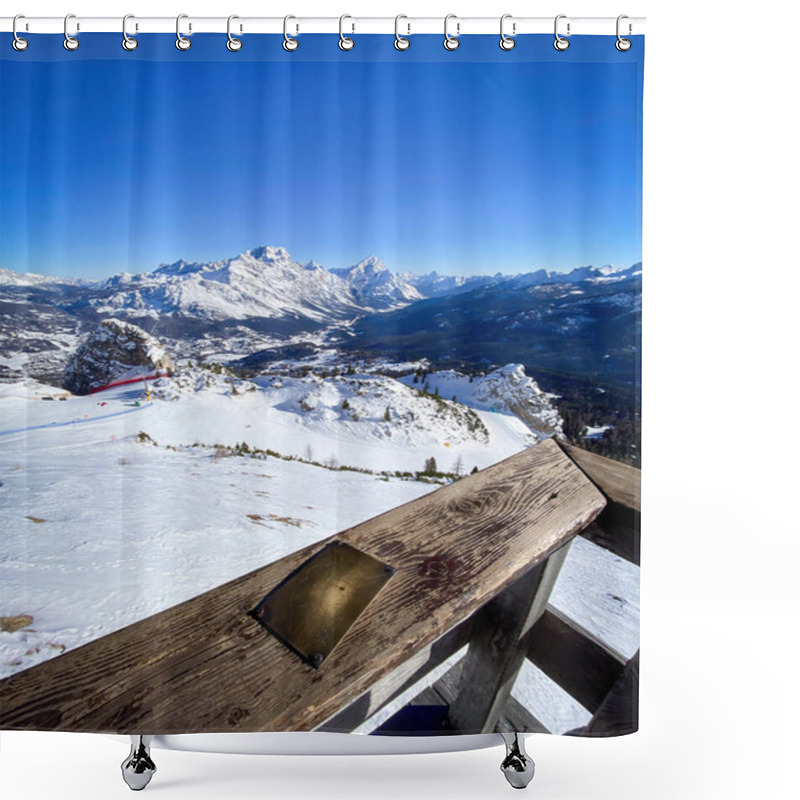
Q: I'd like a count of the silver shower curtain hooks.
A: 12